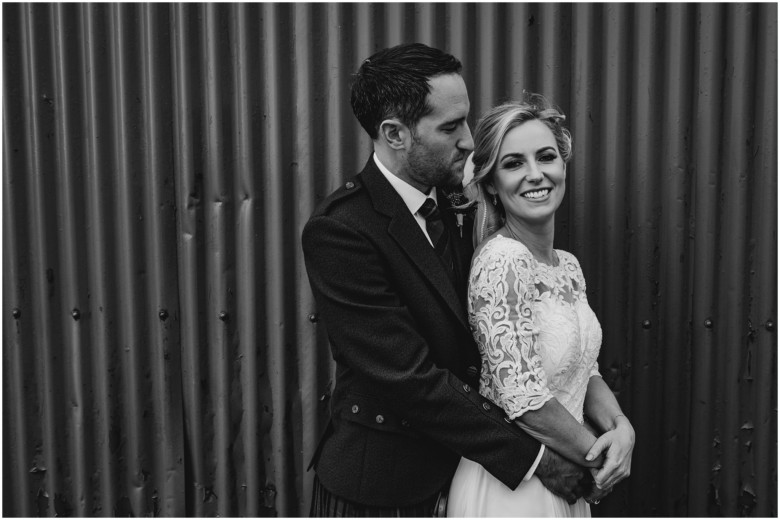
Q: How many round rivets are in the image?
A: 8